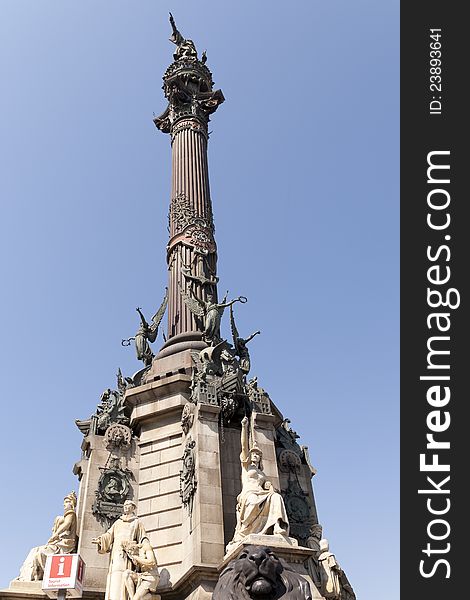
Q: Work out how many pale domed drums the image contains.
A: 0